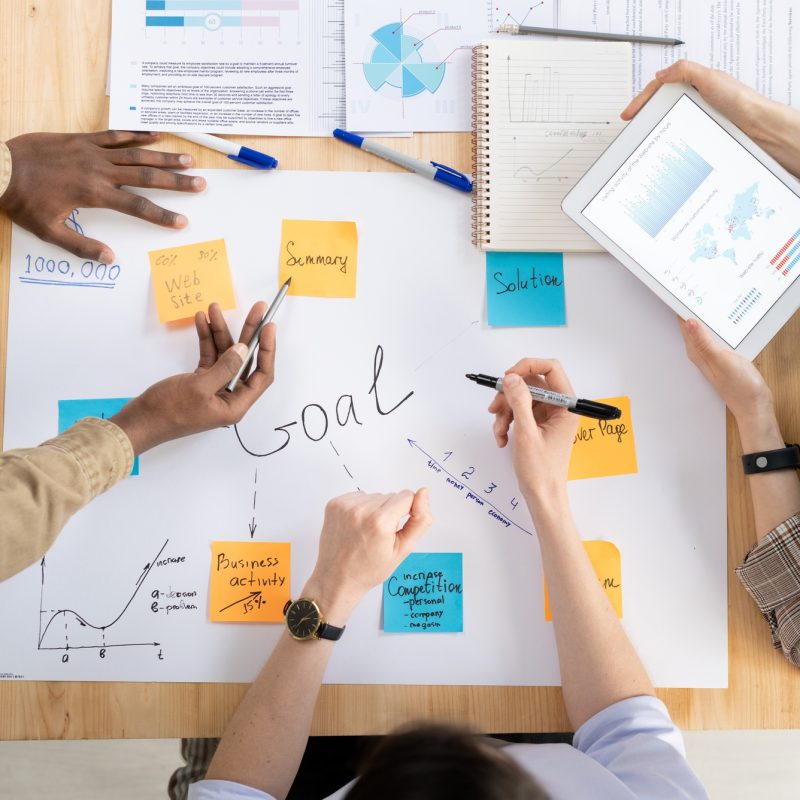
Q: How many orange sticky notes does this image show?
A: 5